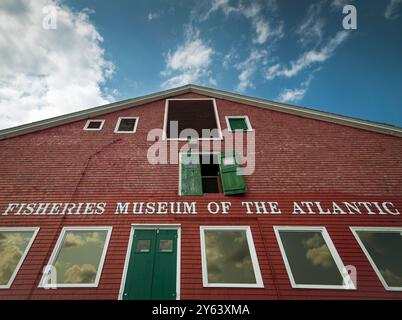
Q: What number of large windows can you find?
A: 5